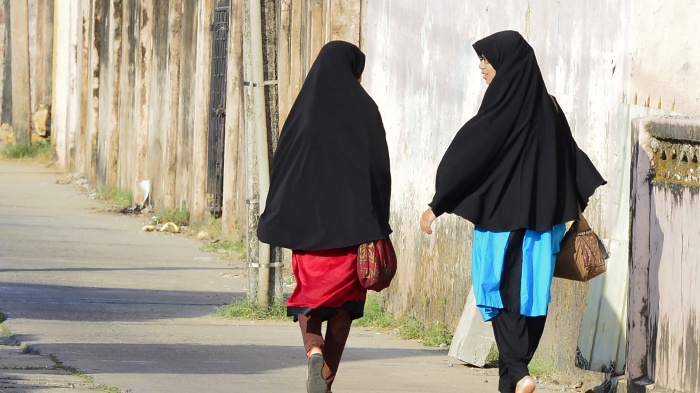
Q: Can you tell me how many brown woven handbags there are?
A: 1